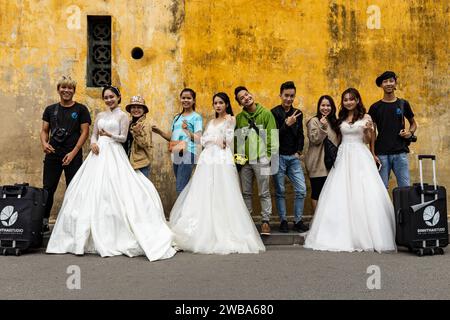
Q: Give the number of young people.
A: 10